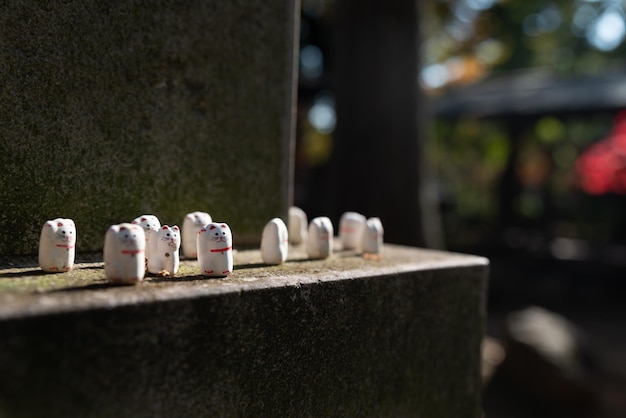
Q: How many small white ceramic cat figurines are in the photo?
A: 11